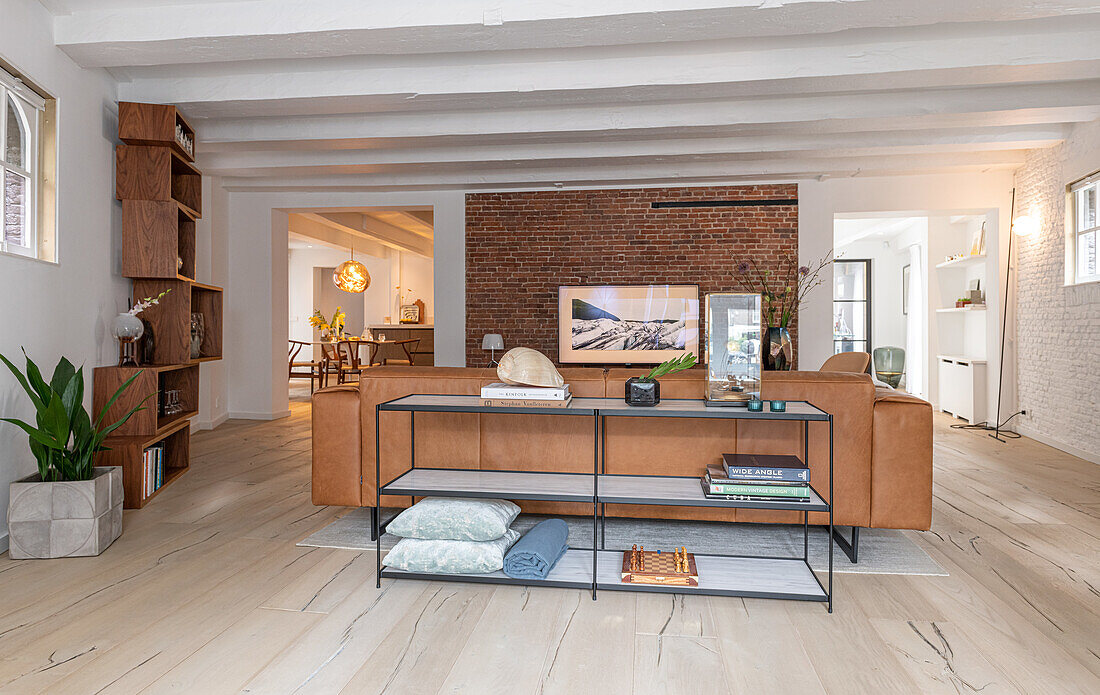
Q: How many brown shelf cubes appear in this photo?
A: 6